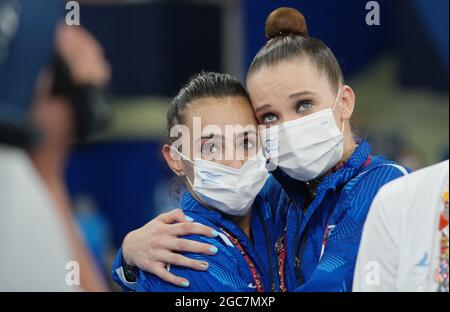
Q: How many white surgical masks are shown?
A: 2